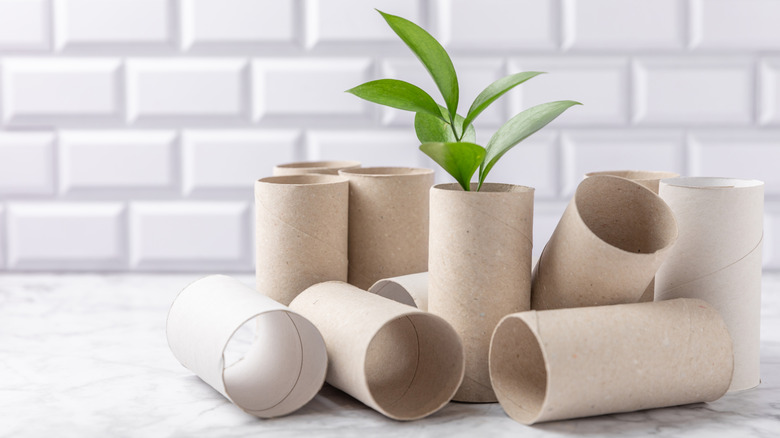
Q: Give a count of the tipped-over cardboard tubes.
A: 5